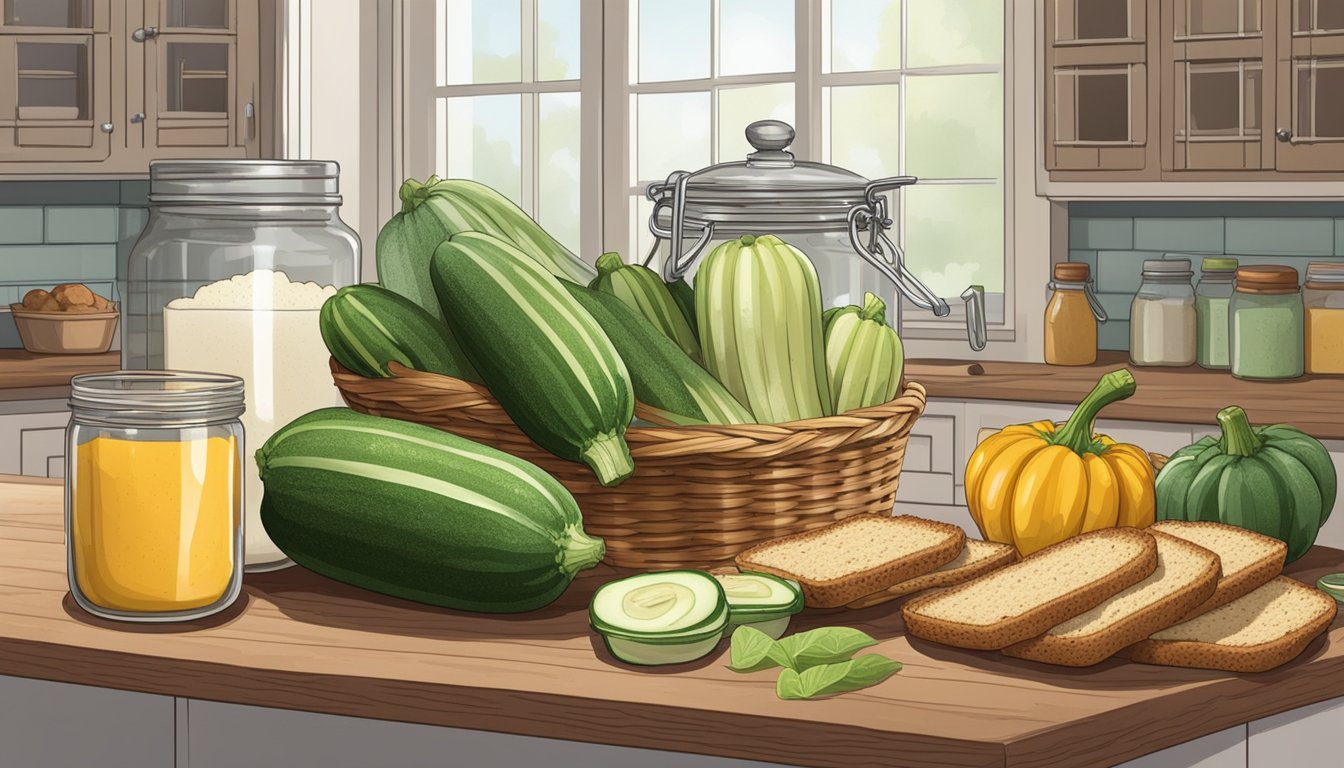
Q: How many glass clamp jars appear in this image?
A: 2